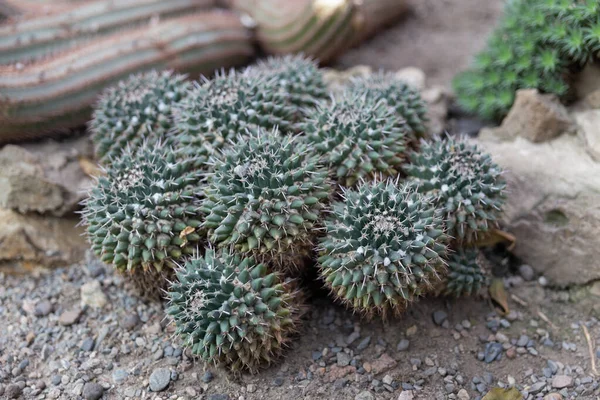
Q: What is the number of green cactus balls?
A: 11